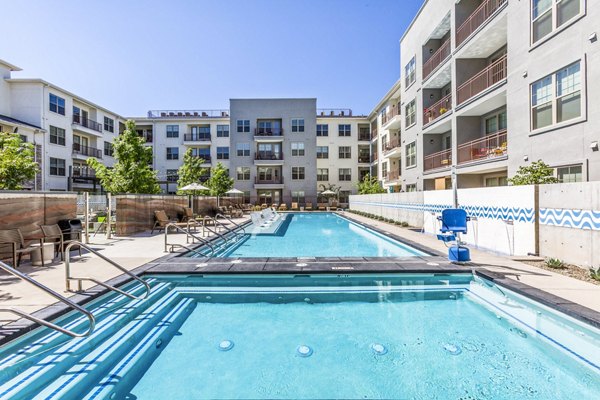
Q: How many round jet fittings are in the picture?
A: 4